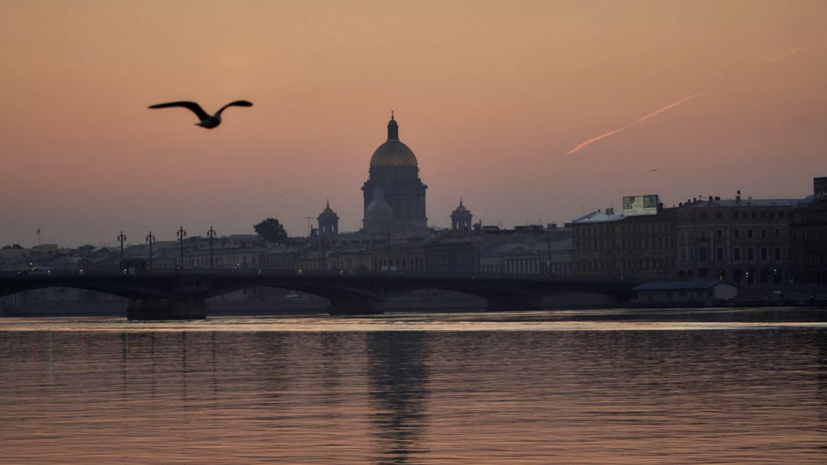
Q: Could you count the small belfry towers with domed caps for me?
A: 2